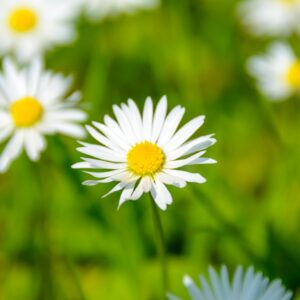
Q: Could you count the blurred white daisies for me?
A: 6